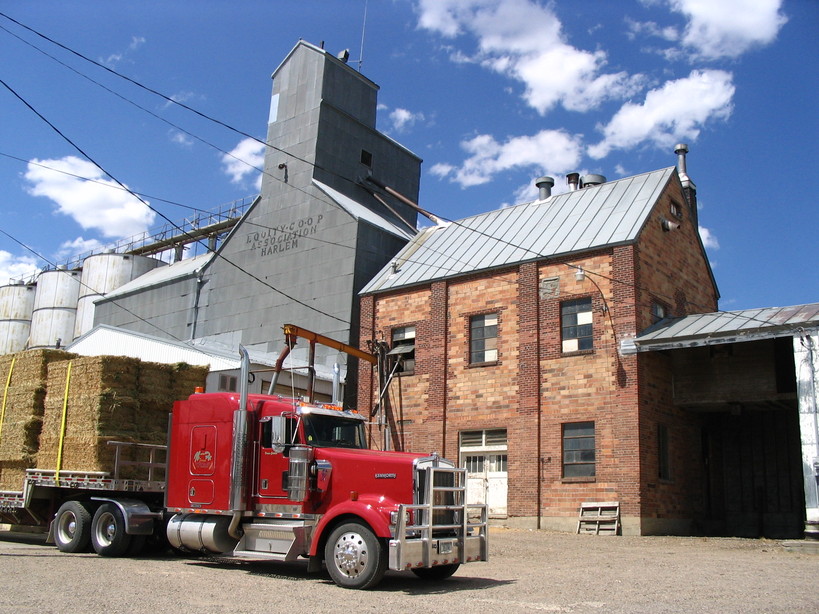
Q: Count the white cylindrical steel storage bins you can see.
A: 3